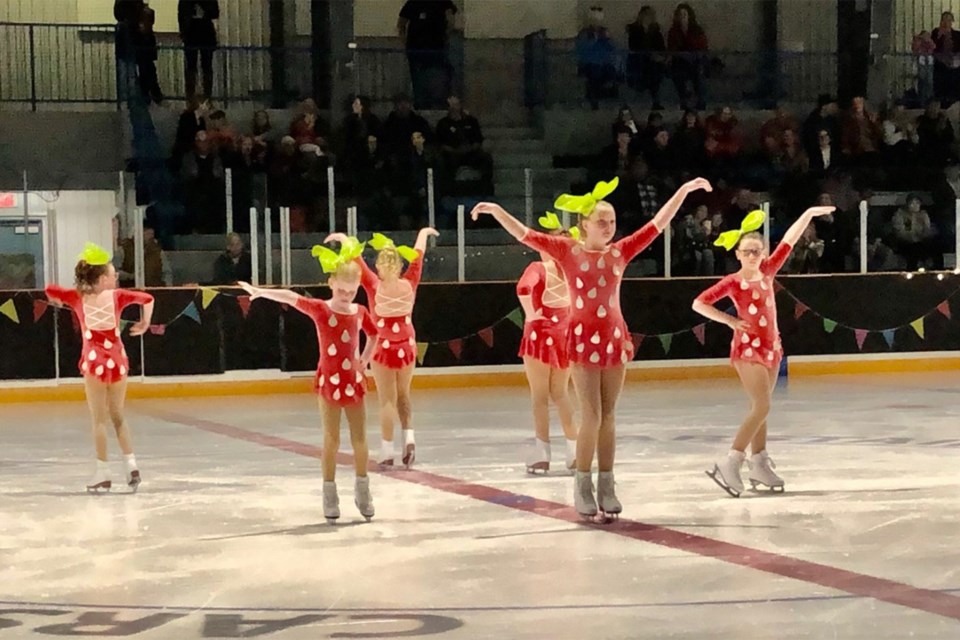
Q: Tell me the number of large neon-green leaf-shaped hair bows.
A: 6